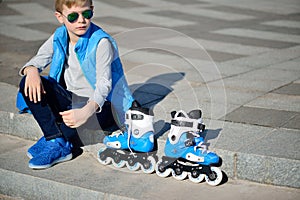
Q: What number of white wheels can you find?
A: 8